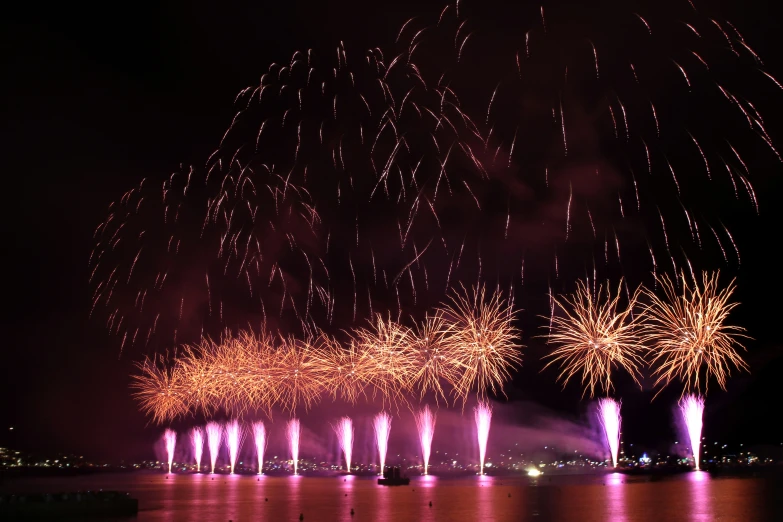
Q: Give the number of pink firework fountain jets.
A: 12